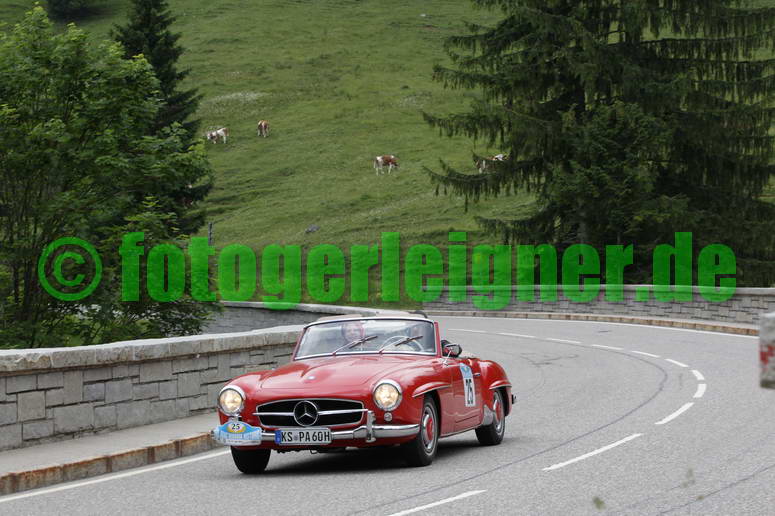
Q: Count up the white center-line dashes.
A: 11